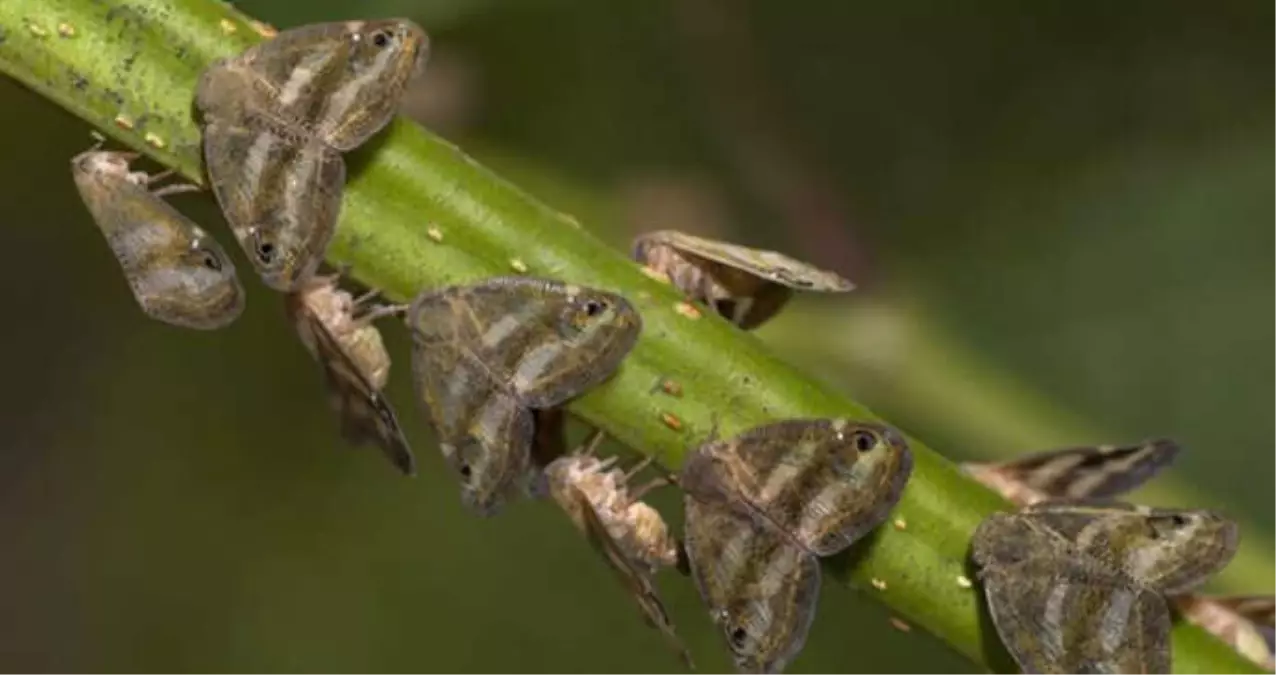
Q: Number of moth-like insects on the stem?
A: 10